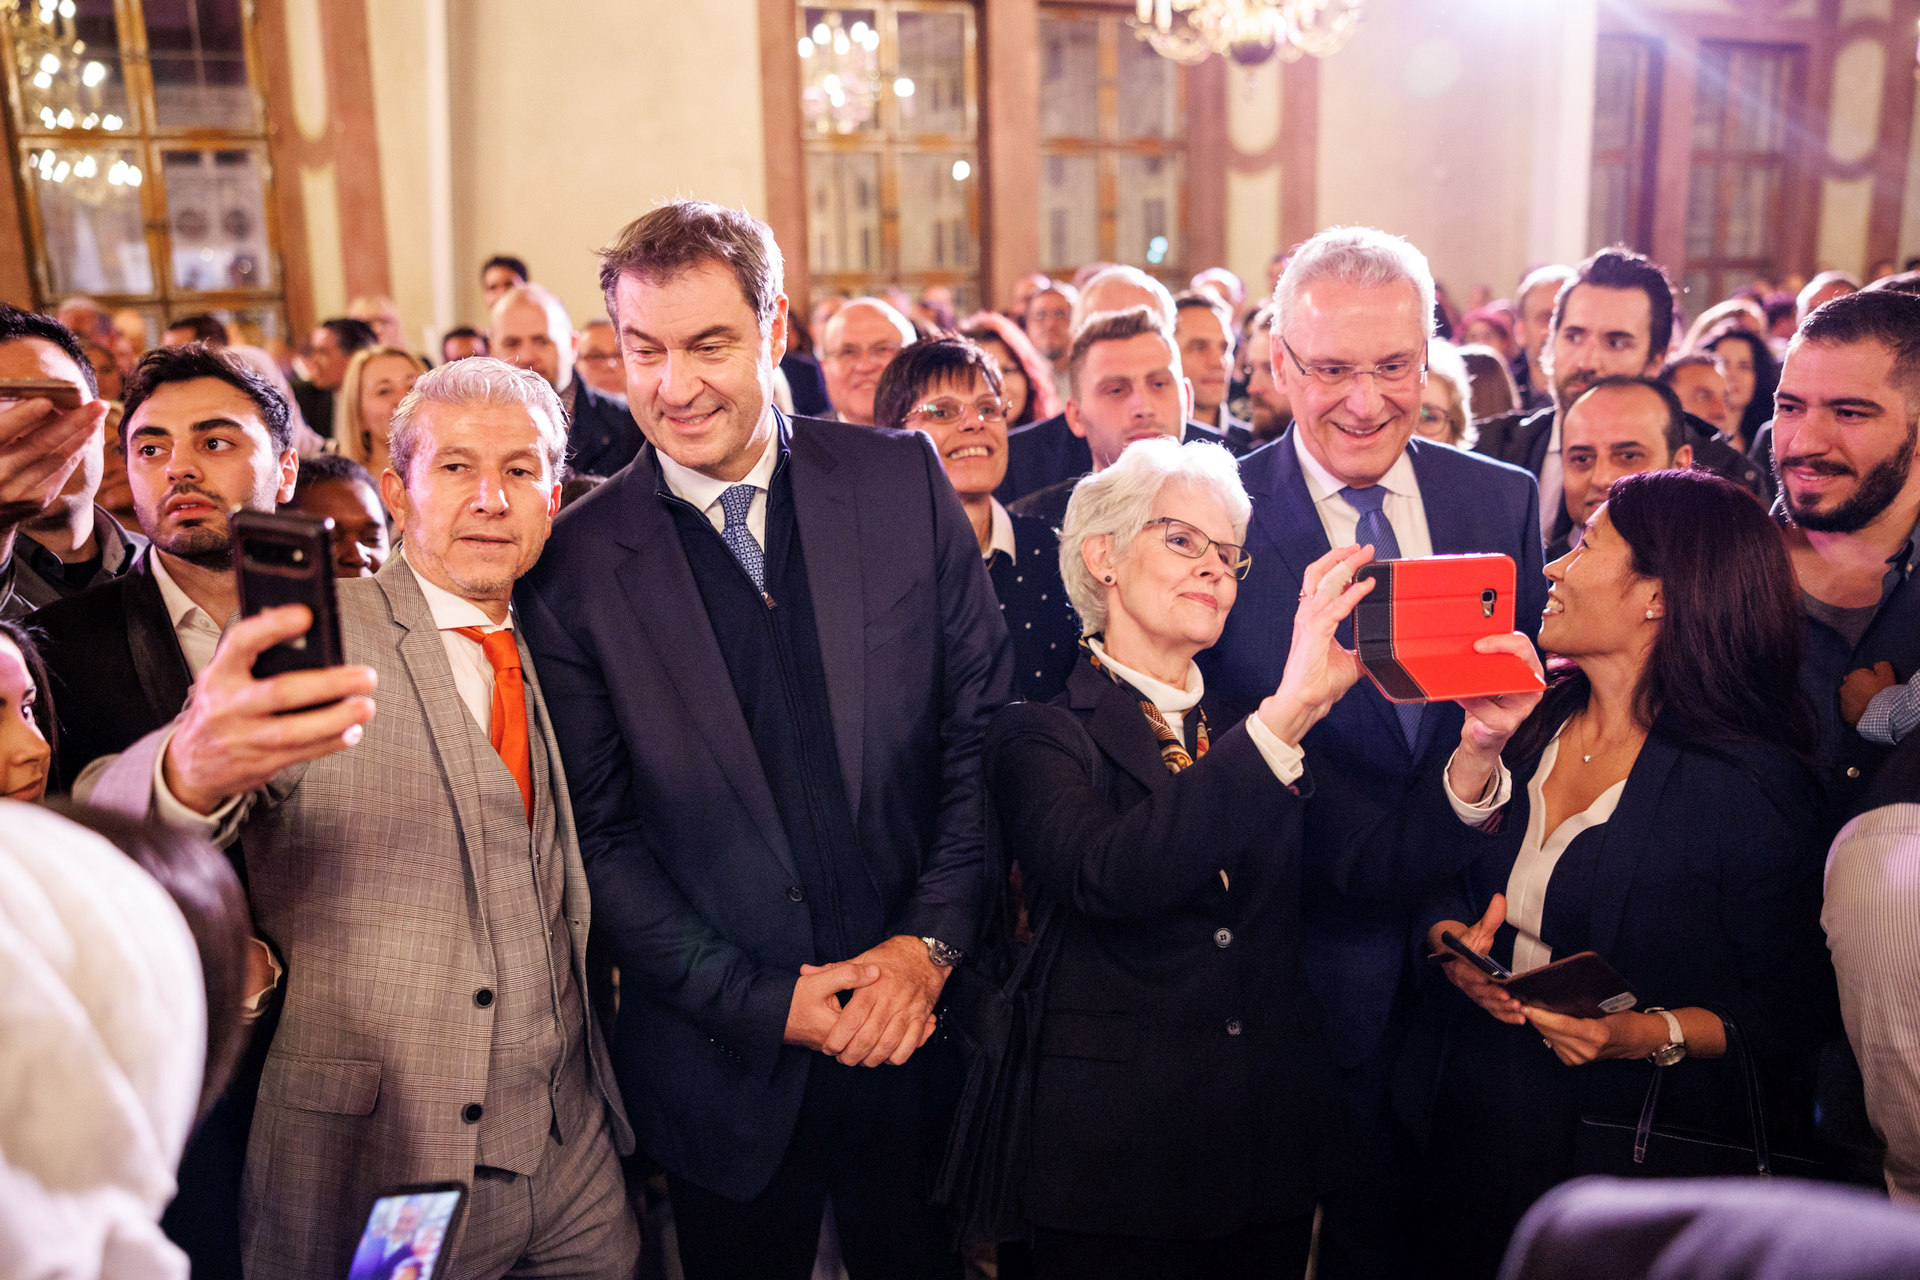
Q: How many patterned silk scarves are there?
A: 1